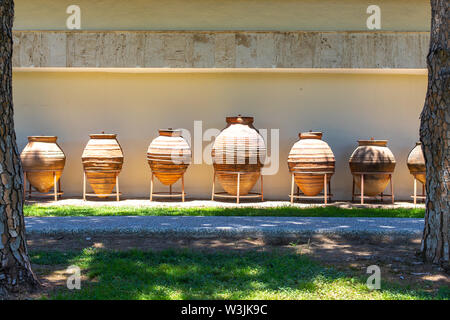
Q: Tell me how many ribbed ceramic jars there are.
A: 7